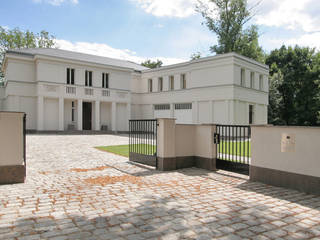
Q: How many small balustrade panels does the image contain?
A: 3